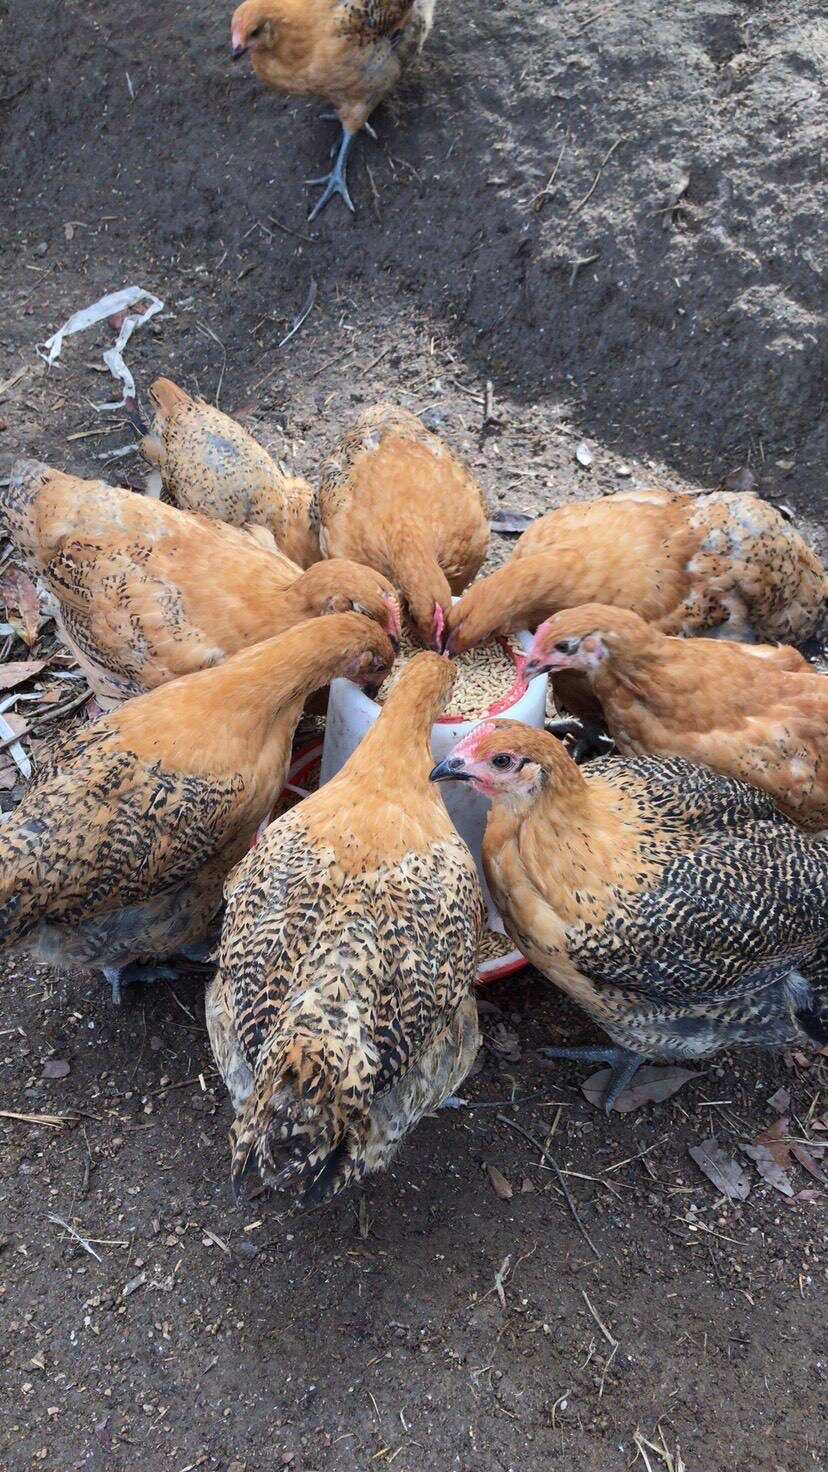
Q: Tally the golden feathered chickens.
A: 9